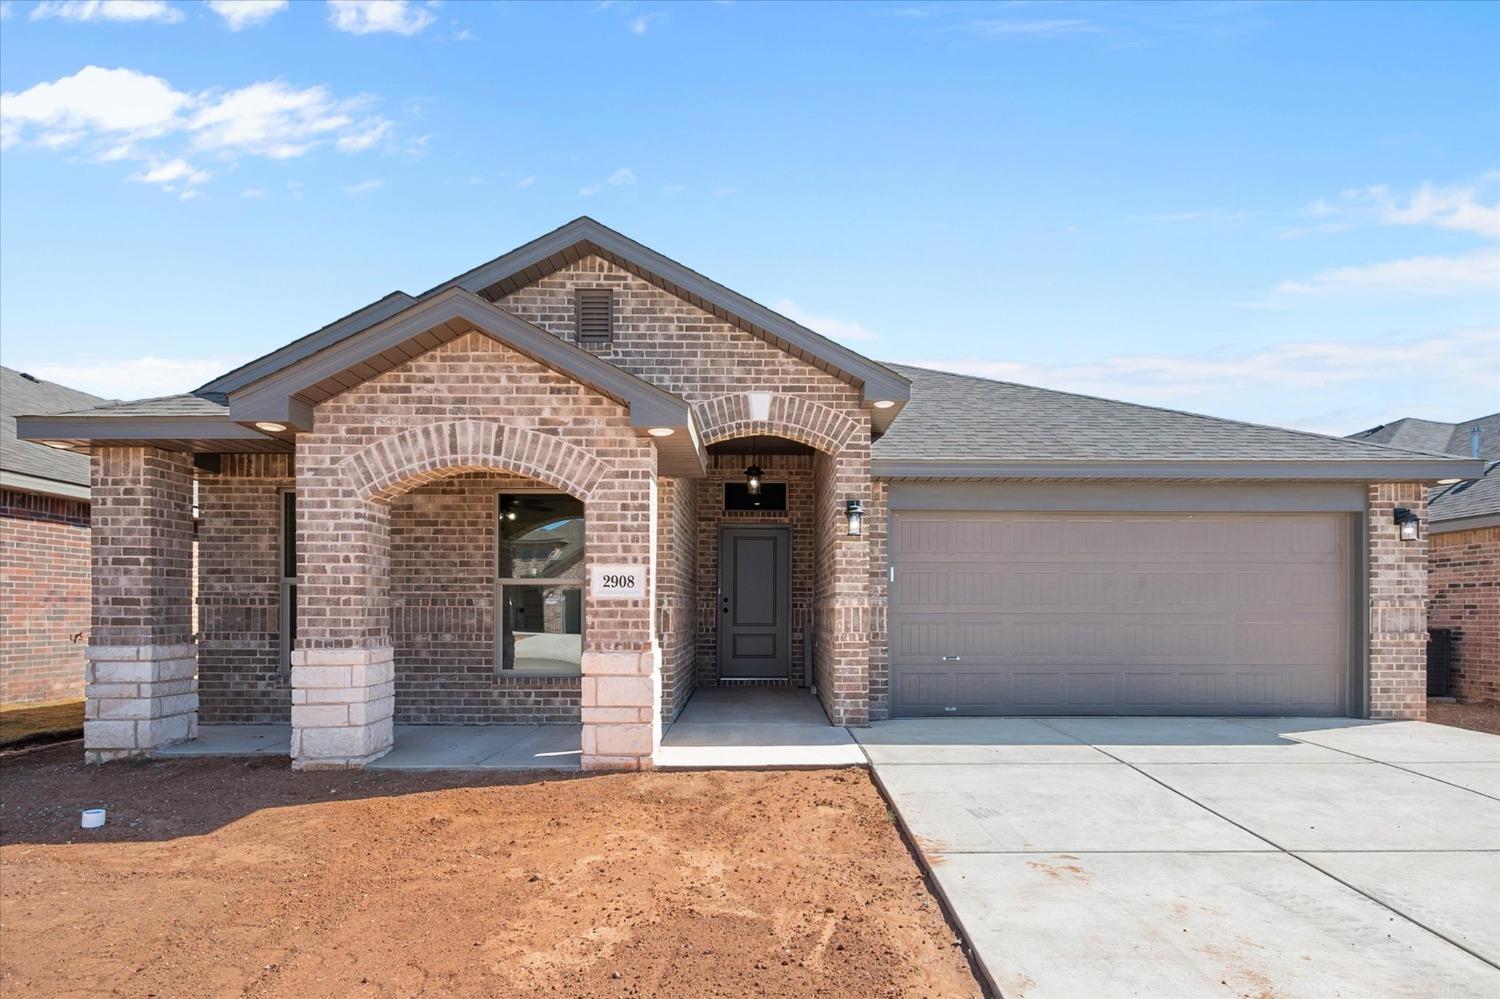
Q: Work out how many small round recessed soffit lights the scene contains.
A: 5